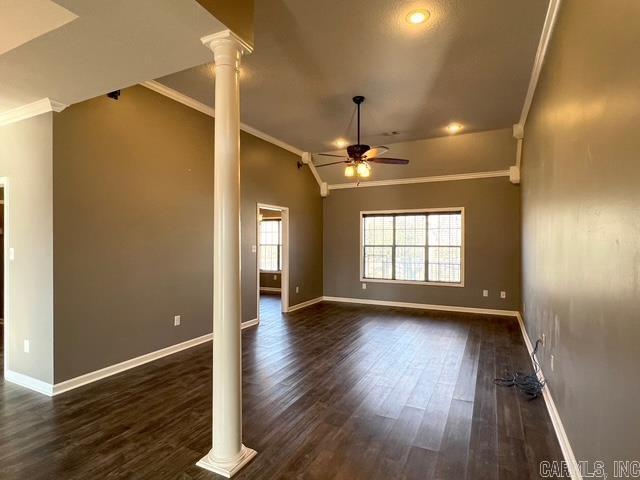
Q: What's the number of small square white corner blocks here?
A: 4